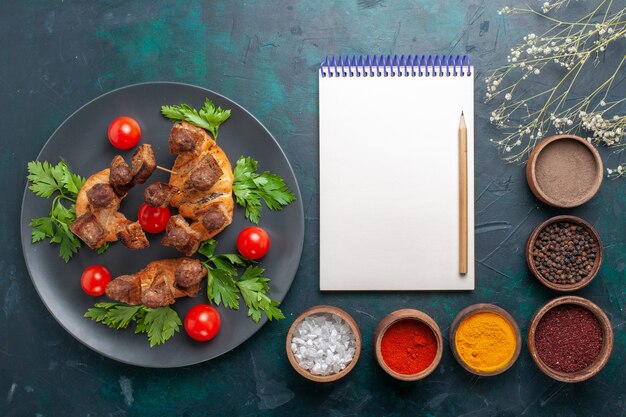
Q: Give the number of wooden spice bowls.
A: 6